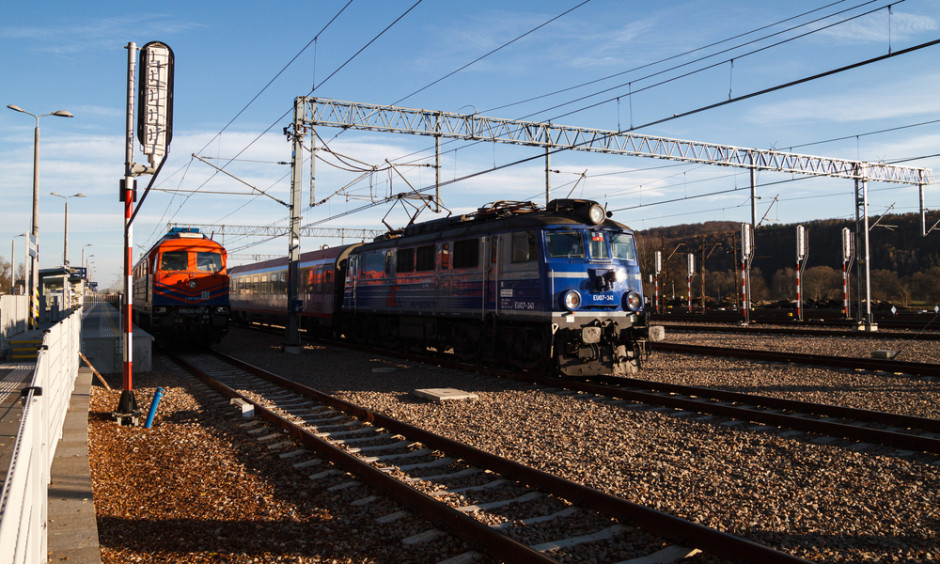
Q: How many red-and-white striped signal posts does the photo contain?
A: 6